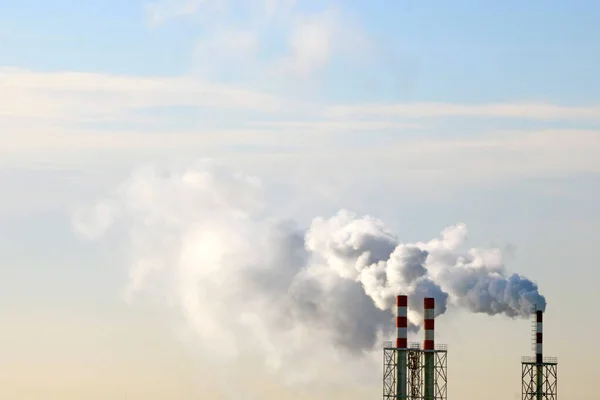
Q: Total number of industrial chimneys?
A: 3